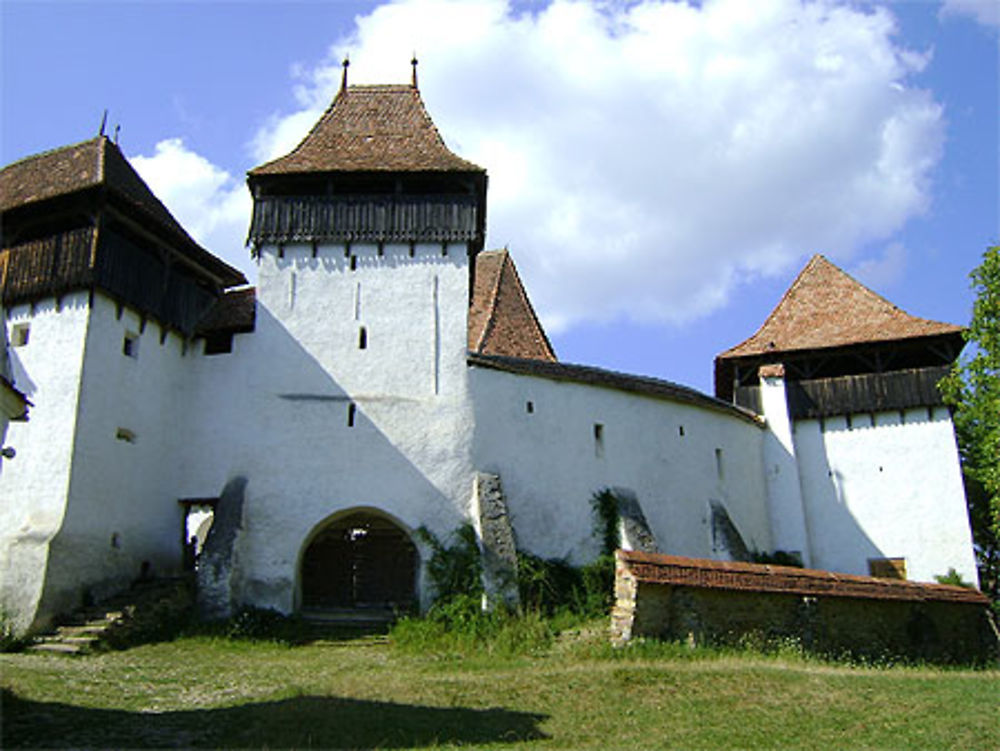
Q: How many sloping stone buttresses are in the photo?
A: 4